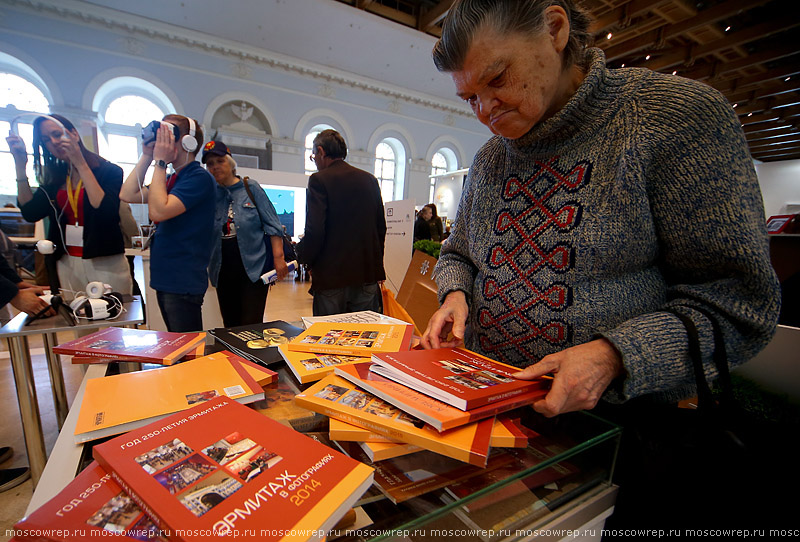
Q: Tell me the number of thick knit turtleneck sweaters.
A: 1